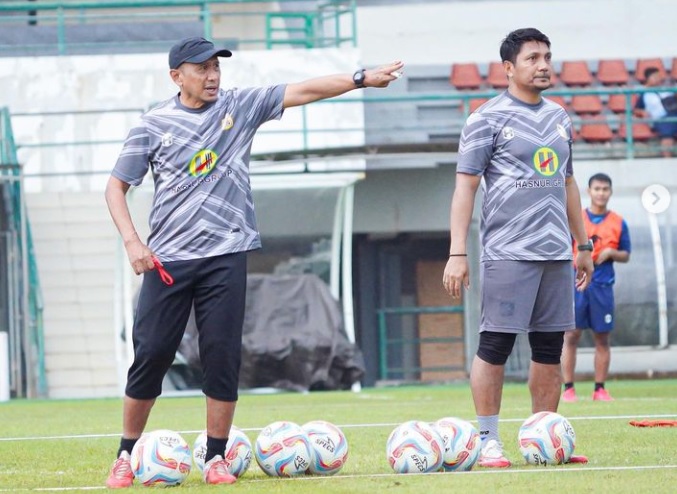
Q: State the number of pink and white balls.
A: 7